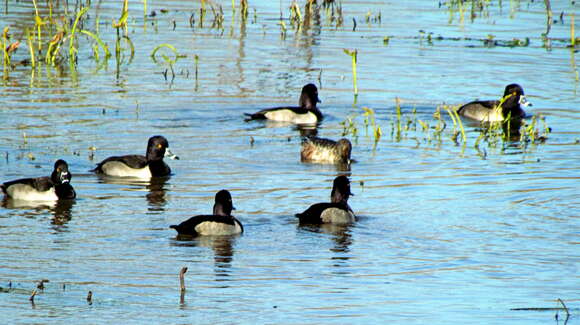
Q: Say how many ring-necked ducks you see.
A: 6